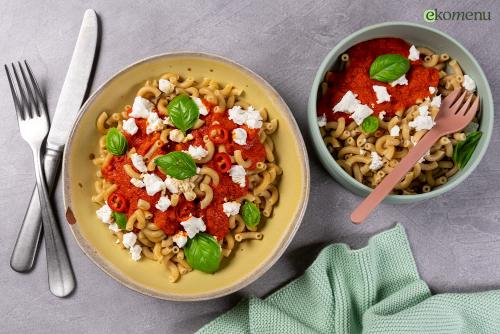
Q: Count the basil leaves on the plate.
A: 6